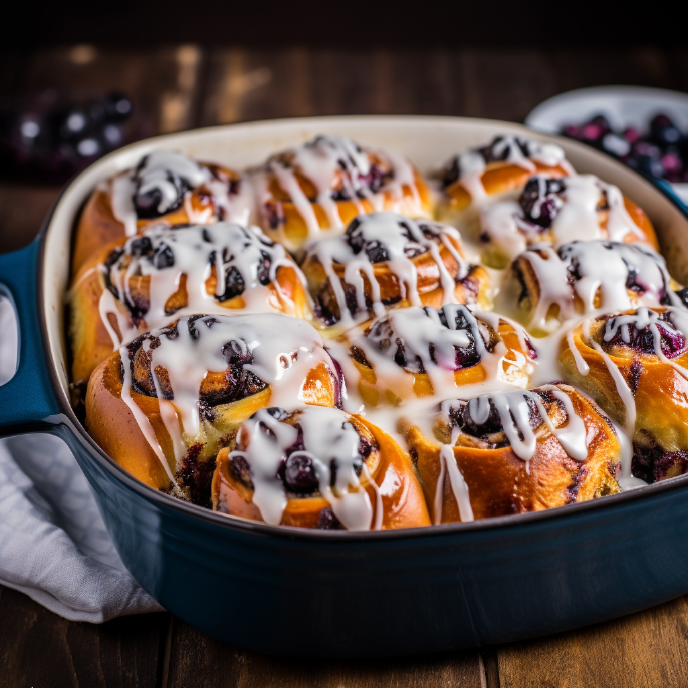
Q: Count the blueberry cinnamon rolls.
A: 12